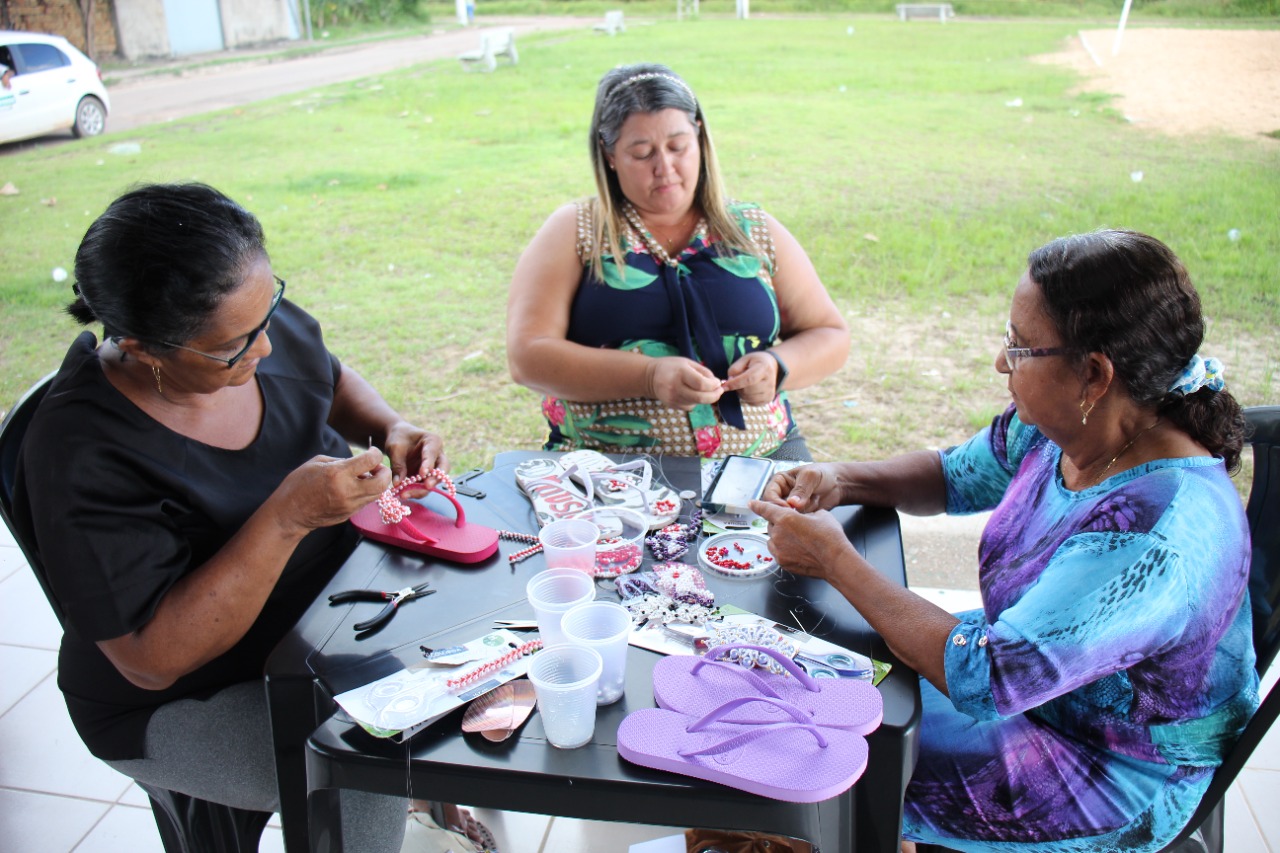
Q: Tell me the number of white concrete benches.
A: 3